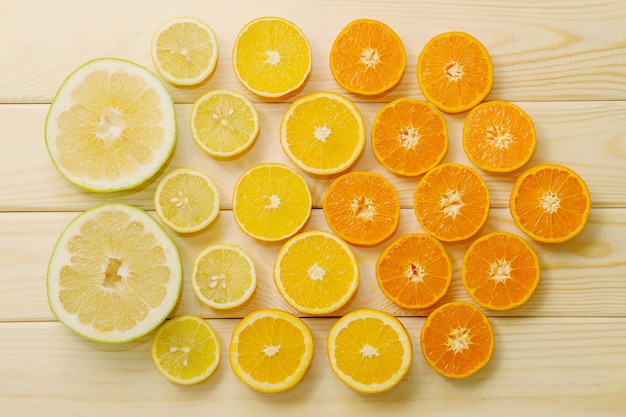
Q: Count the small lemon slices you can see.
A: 5